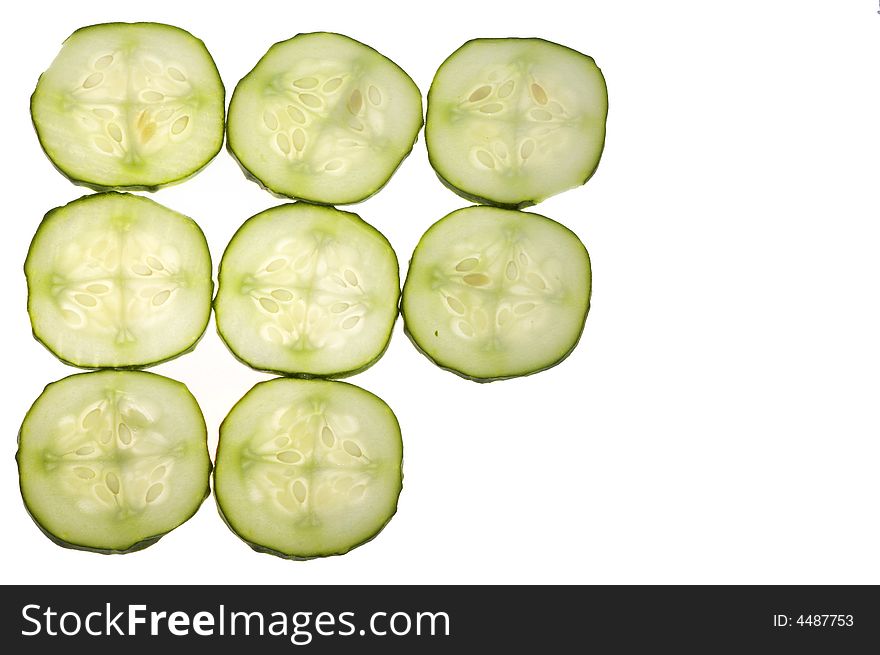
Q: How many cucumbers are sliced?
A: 8